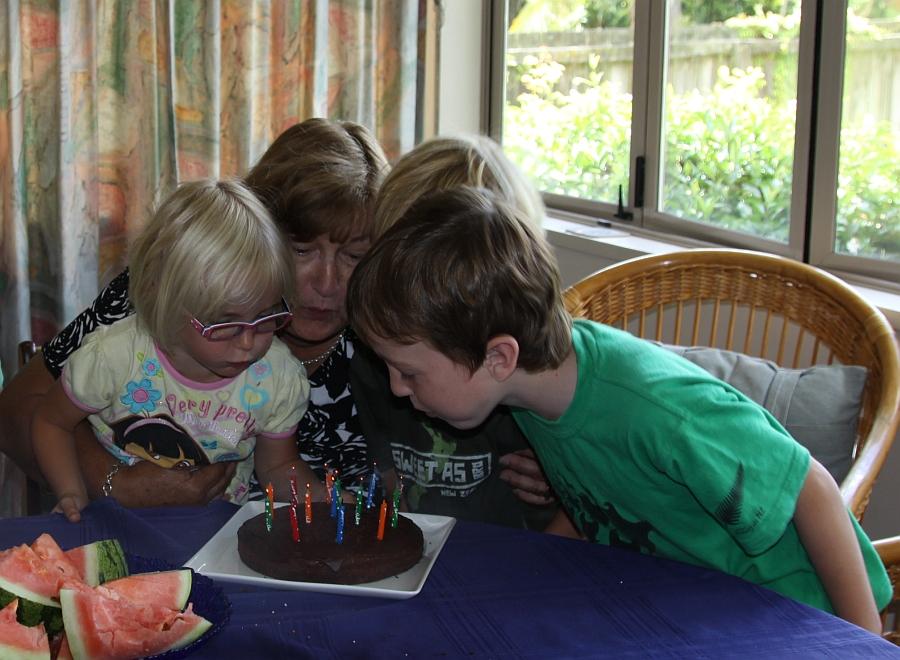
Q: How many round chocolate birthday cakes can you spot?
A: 1